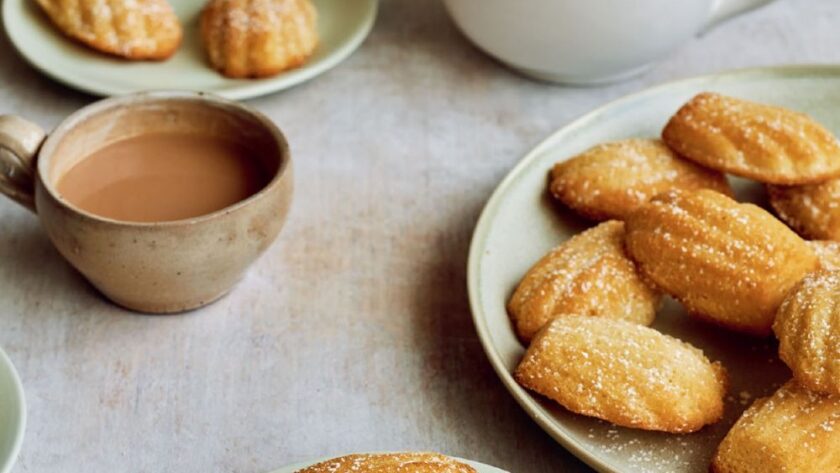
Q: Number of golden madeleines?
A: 12